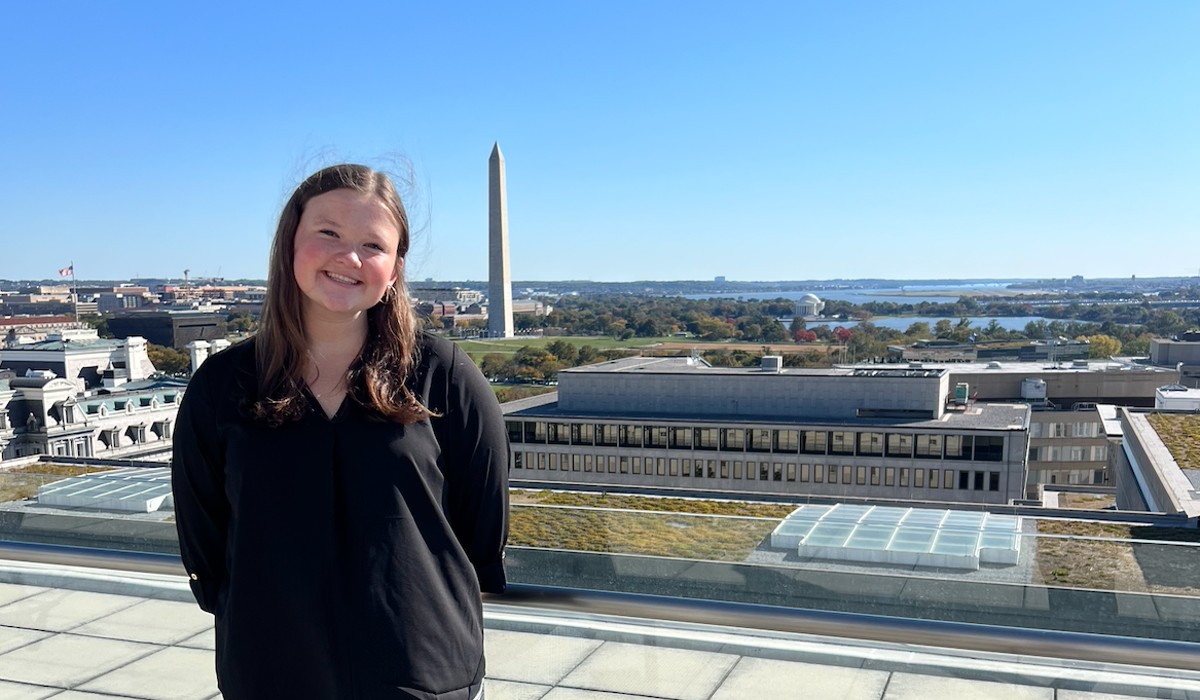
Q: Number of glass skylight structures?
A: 2